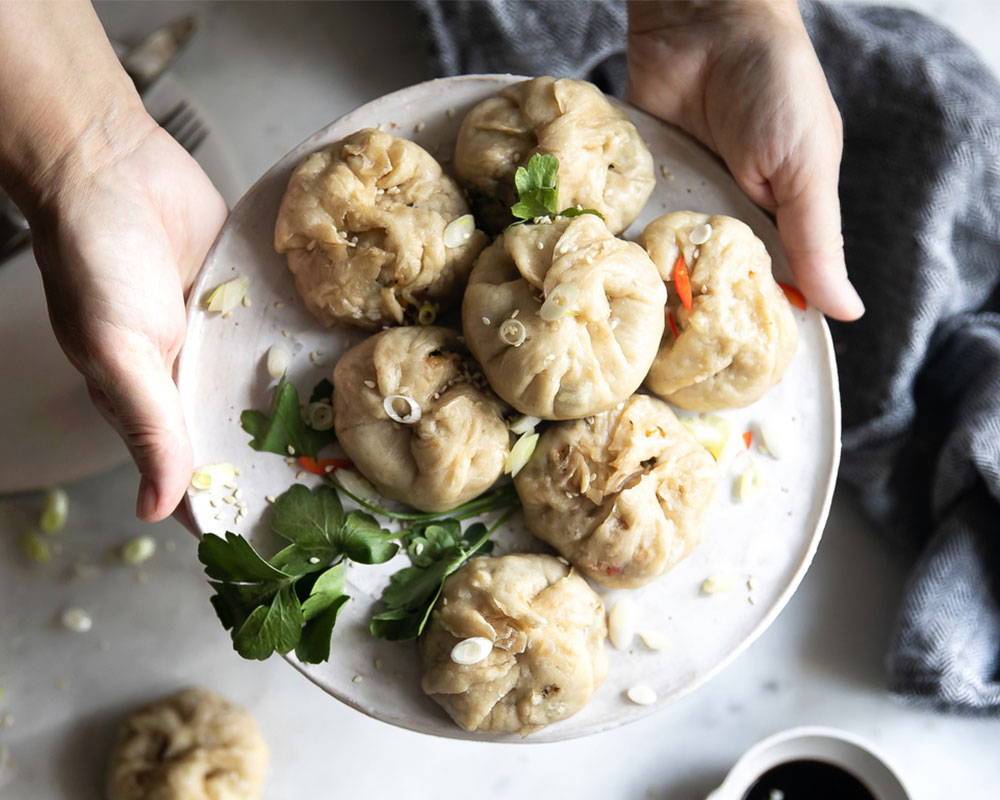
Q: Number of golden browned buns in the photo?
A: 8